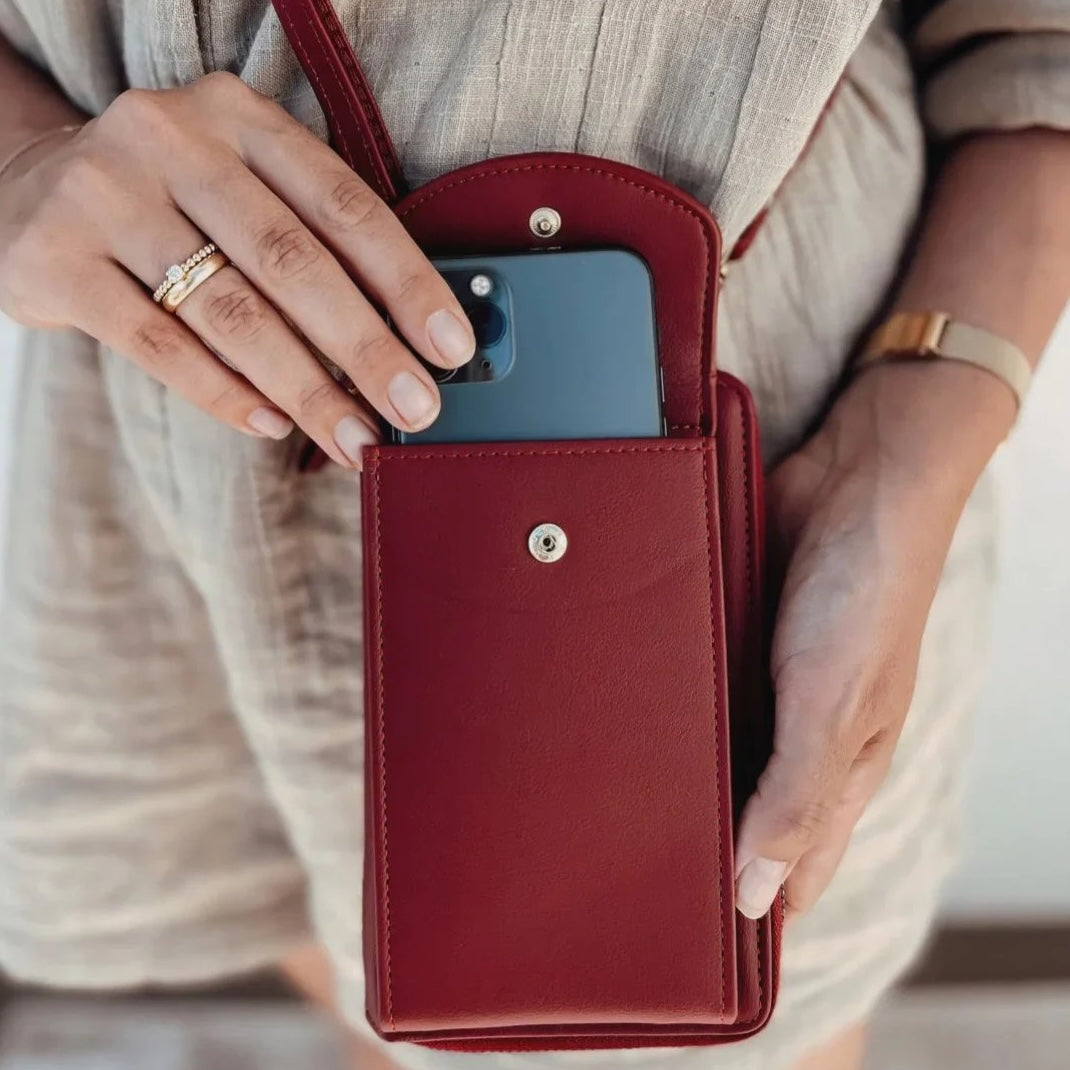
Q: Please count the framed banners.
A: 0